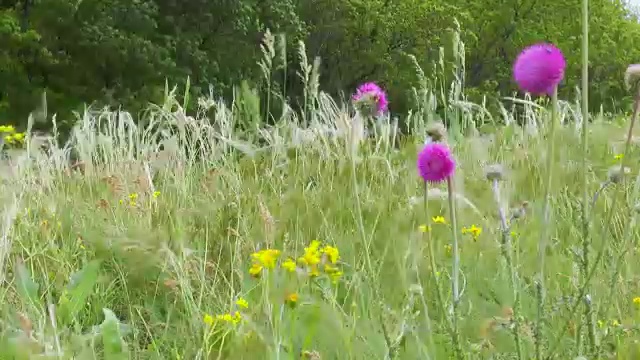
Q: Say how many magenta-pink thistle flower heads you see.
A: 3